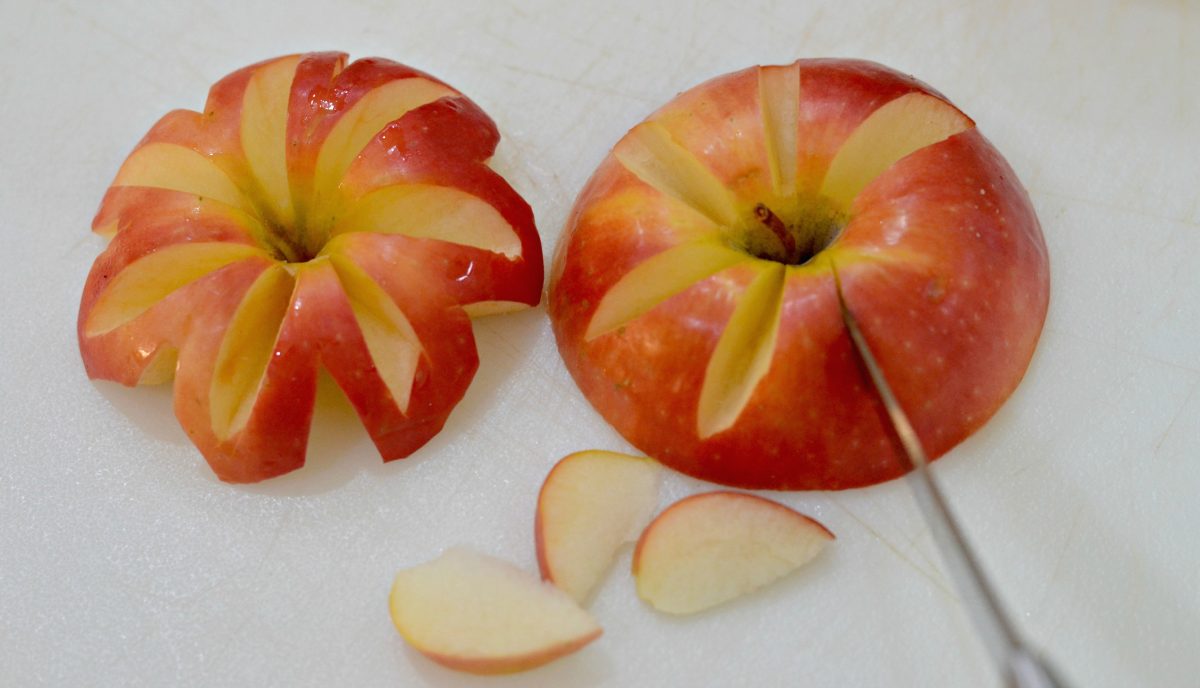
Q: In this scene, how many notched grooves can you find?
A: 12